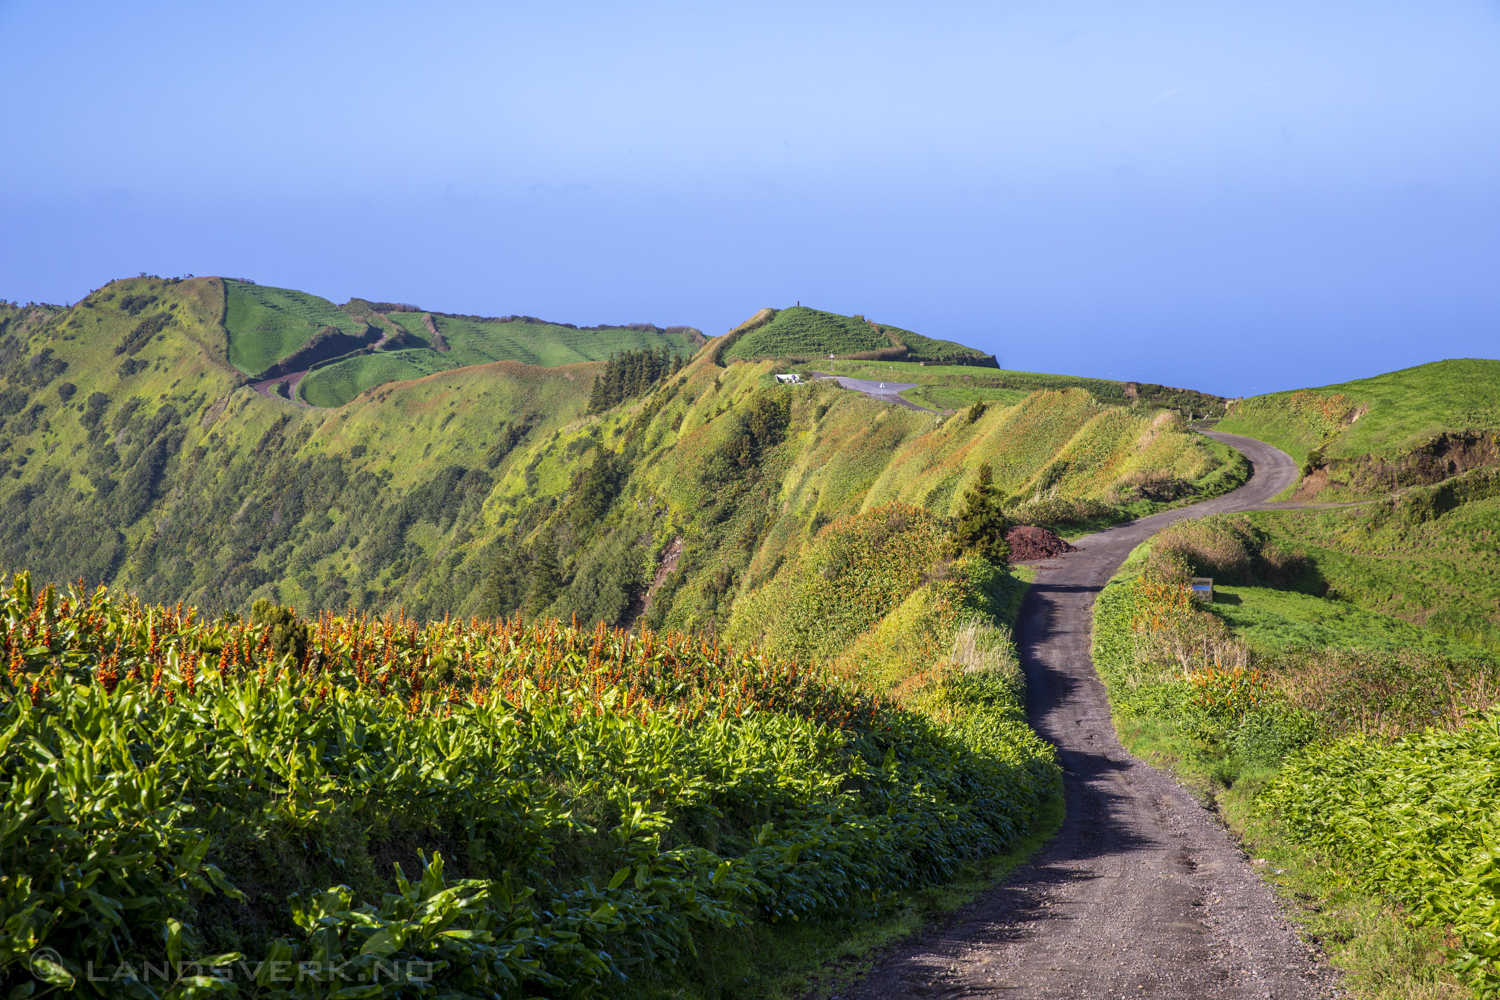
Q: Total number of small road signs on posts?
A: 2